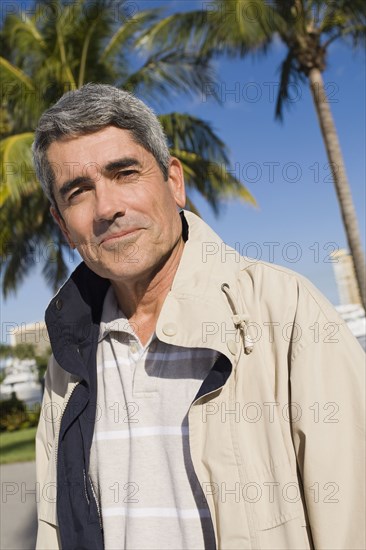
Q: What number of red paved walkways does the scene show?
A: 0